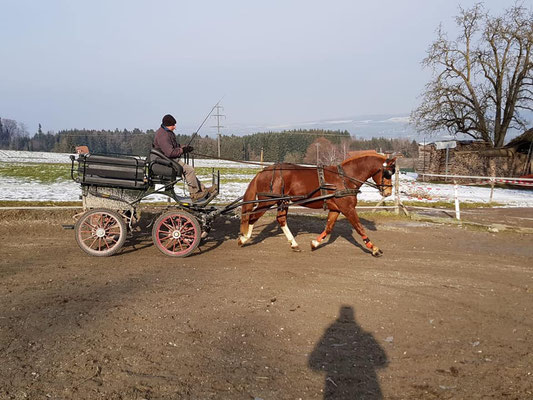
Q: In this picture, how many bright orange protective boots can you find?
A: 2